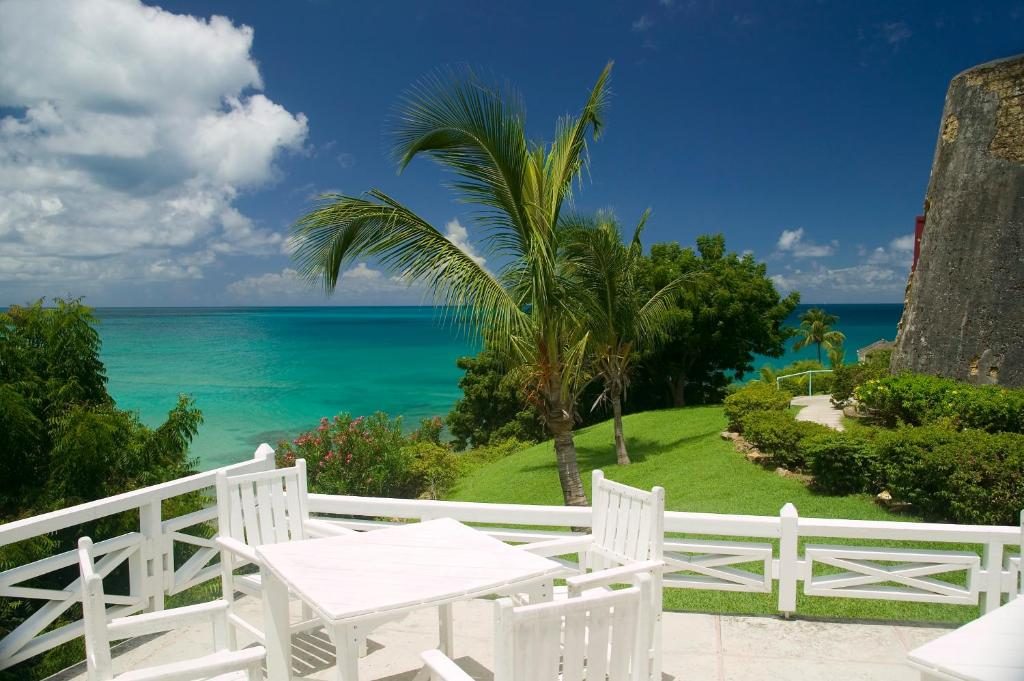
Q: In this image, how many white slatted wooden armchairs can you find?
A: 4